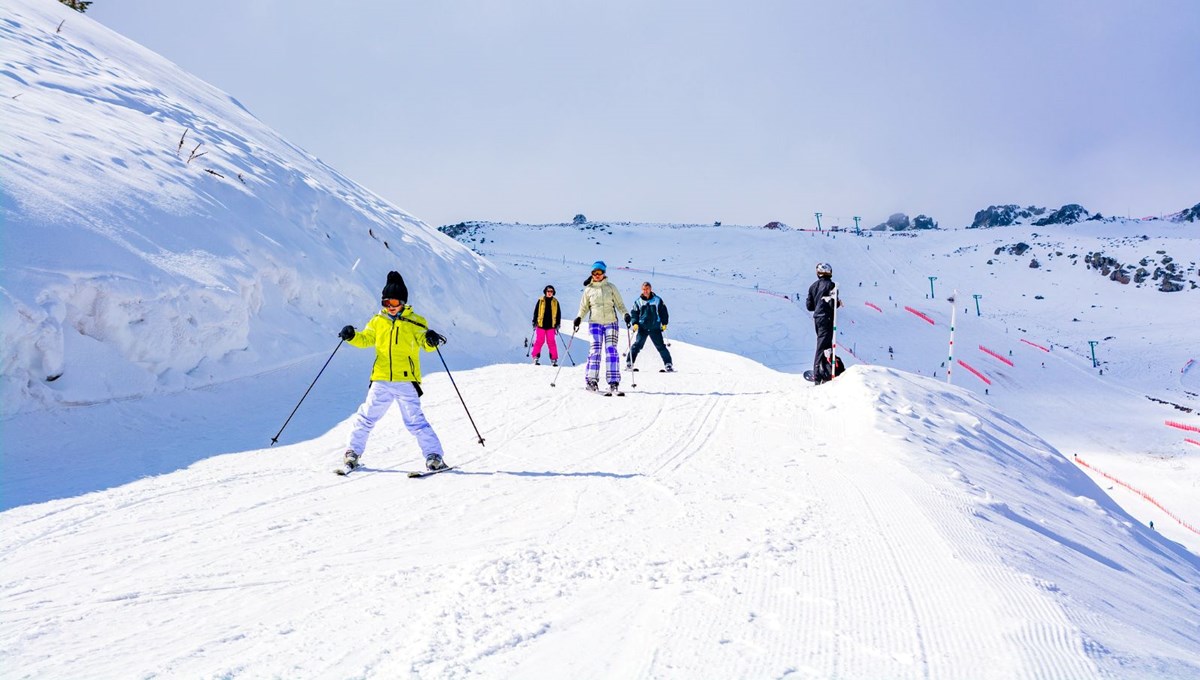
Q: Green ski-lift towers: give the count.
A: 5